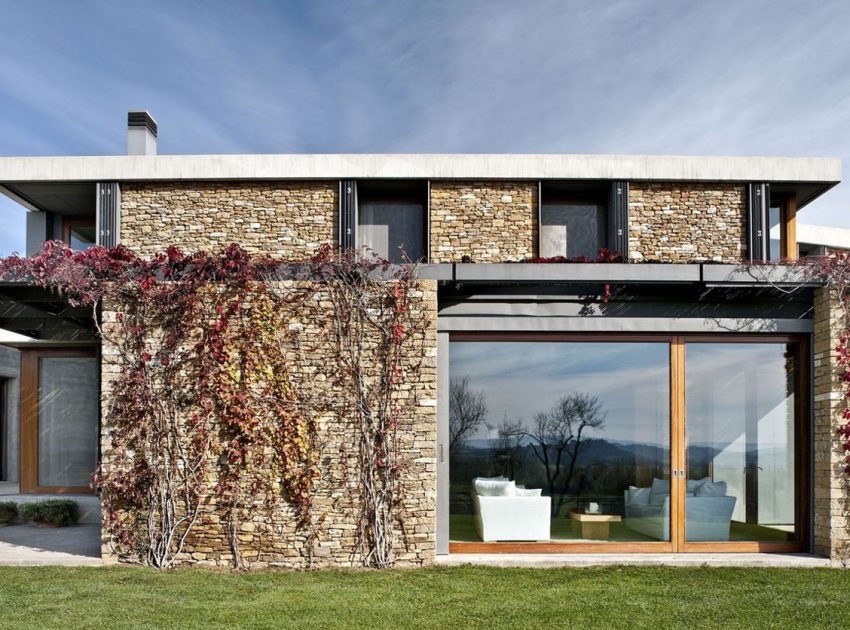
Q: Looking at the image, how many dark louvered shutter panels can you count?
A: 4